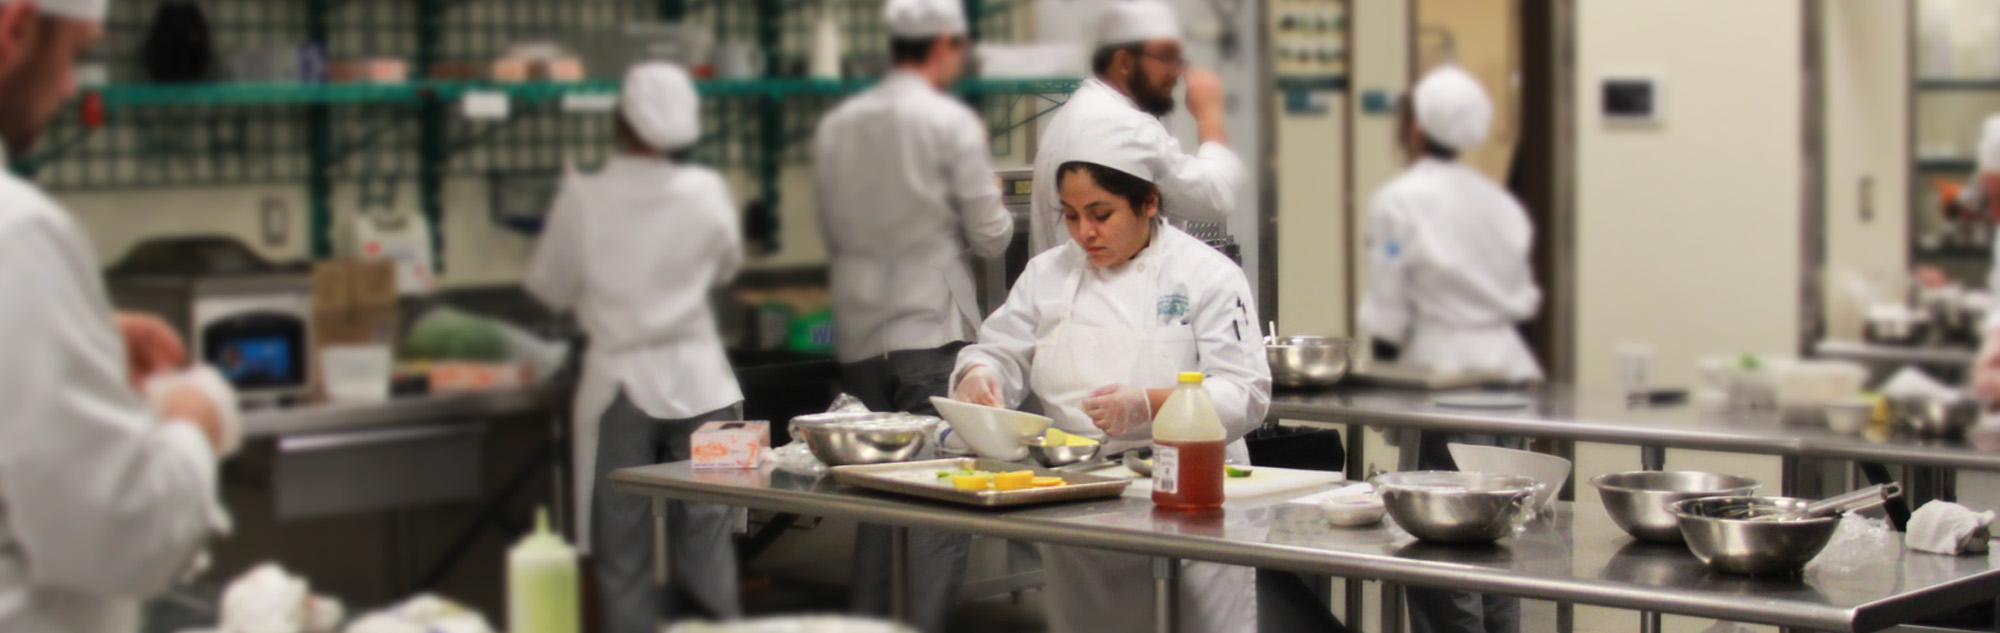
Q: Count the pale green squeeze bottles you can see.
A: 1